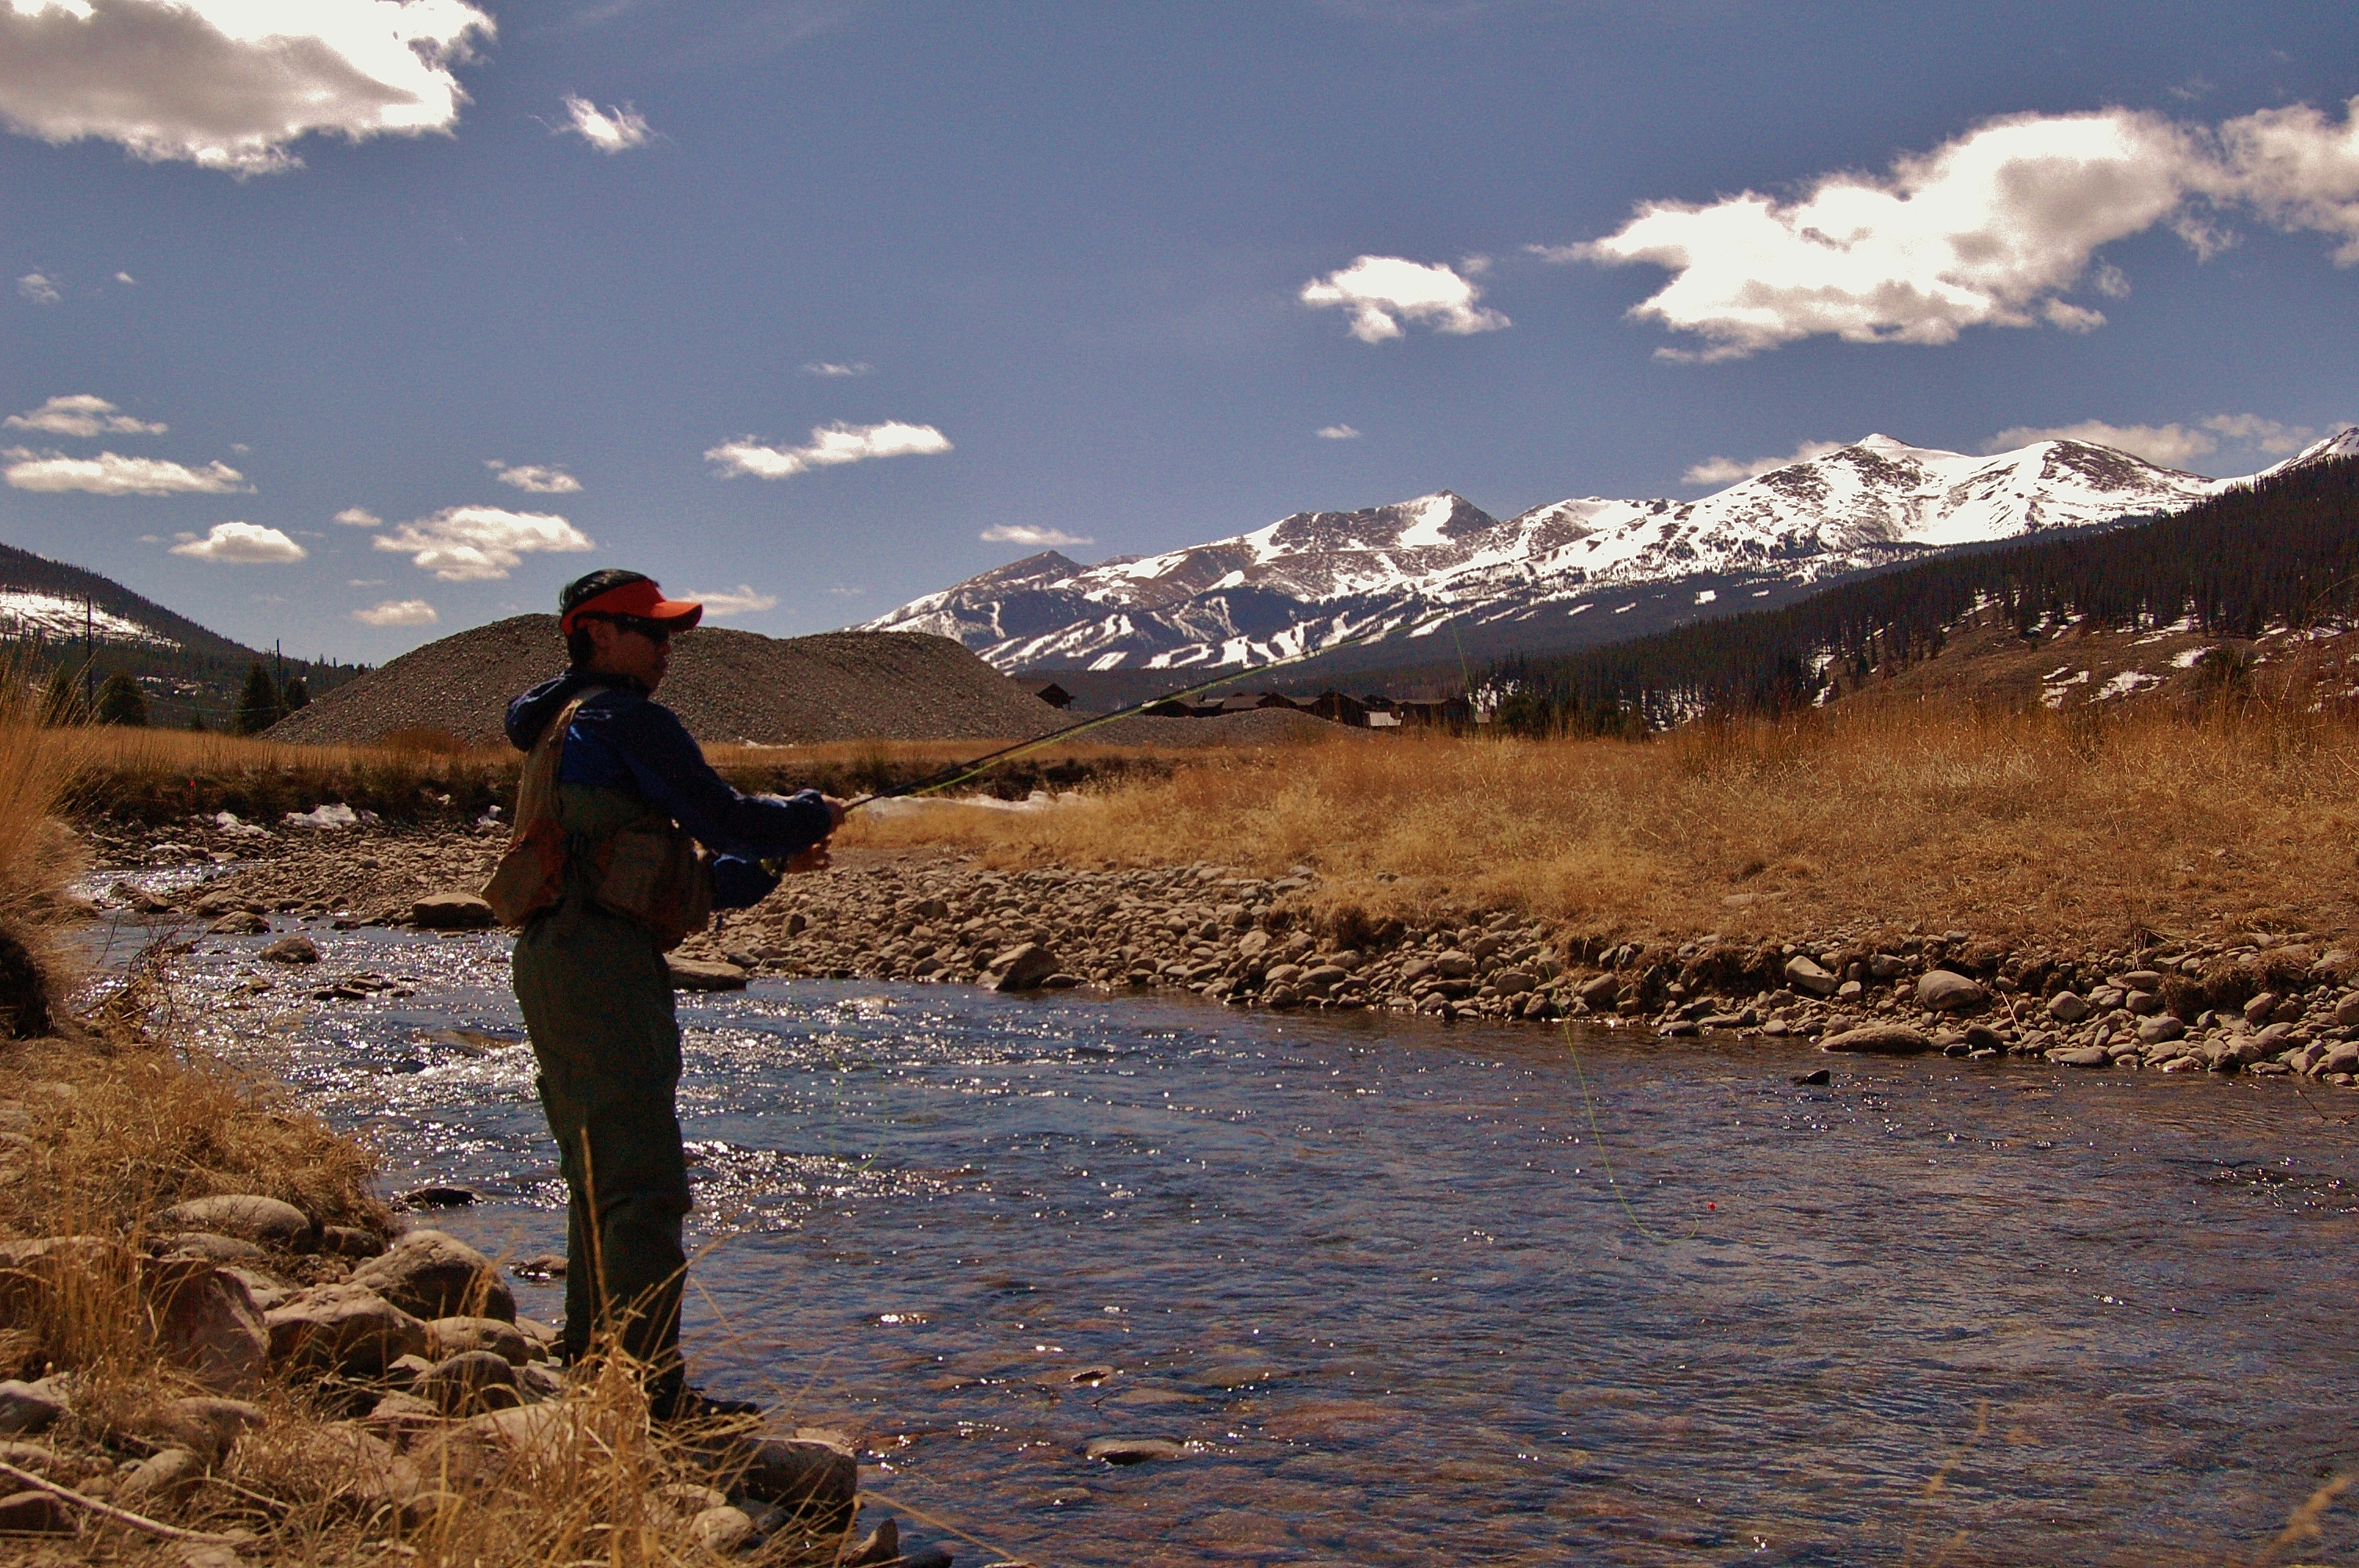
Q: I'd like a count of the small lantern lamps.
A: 0